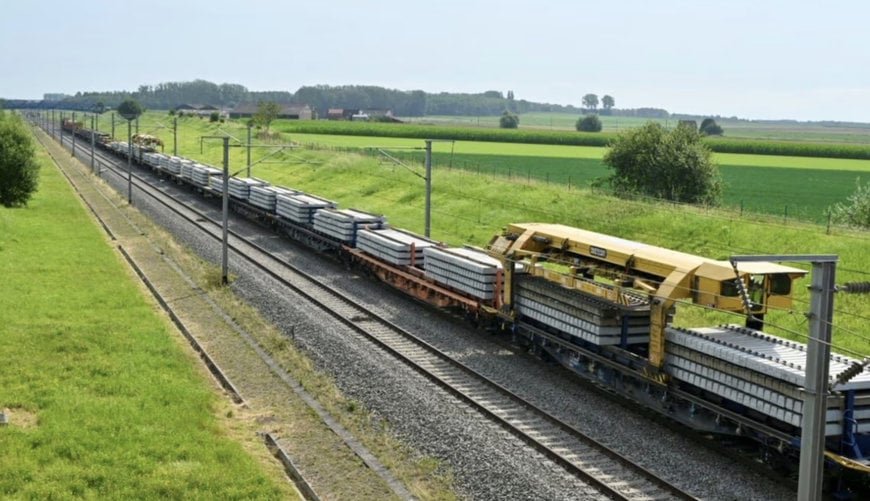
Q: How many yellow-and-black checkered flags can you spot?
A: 0